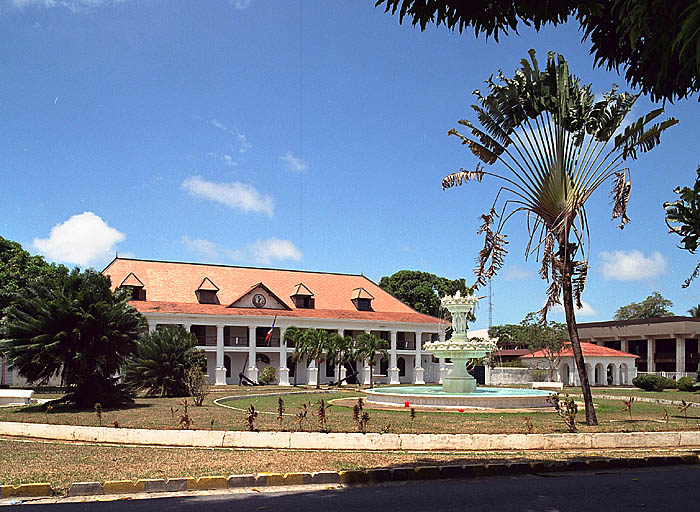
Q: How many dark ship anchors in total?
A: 2